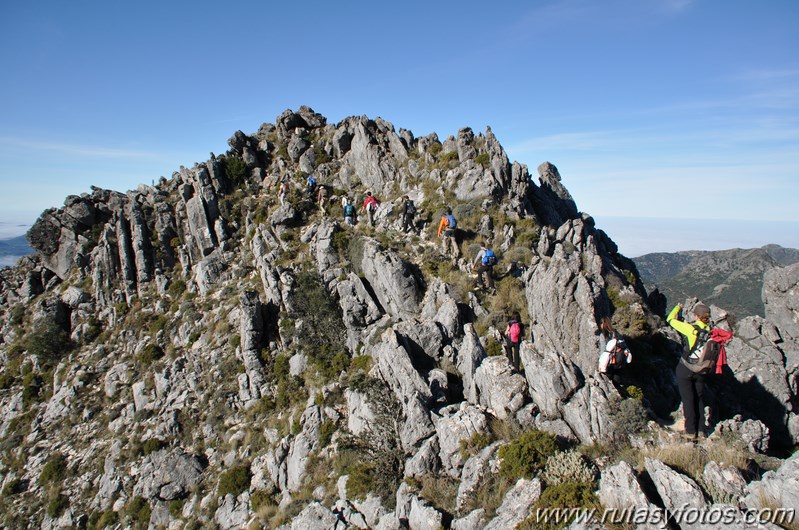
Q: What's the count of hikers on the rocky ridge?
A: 12